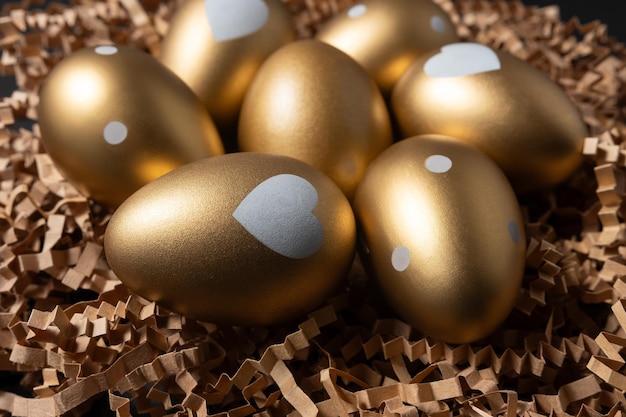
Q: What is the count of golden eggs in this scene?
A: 7